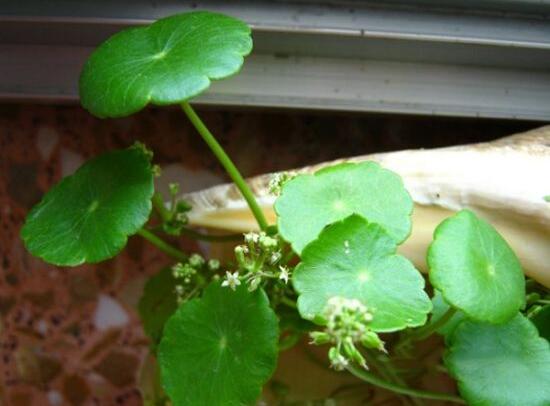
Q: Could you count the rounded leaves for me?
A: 7